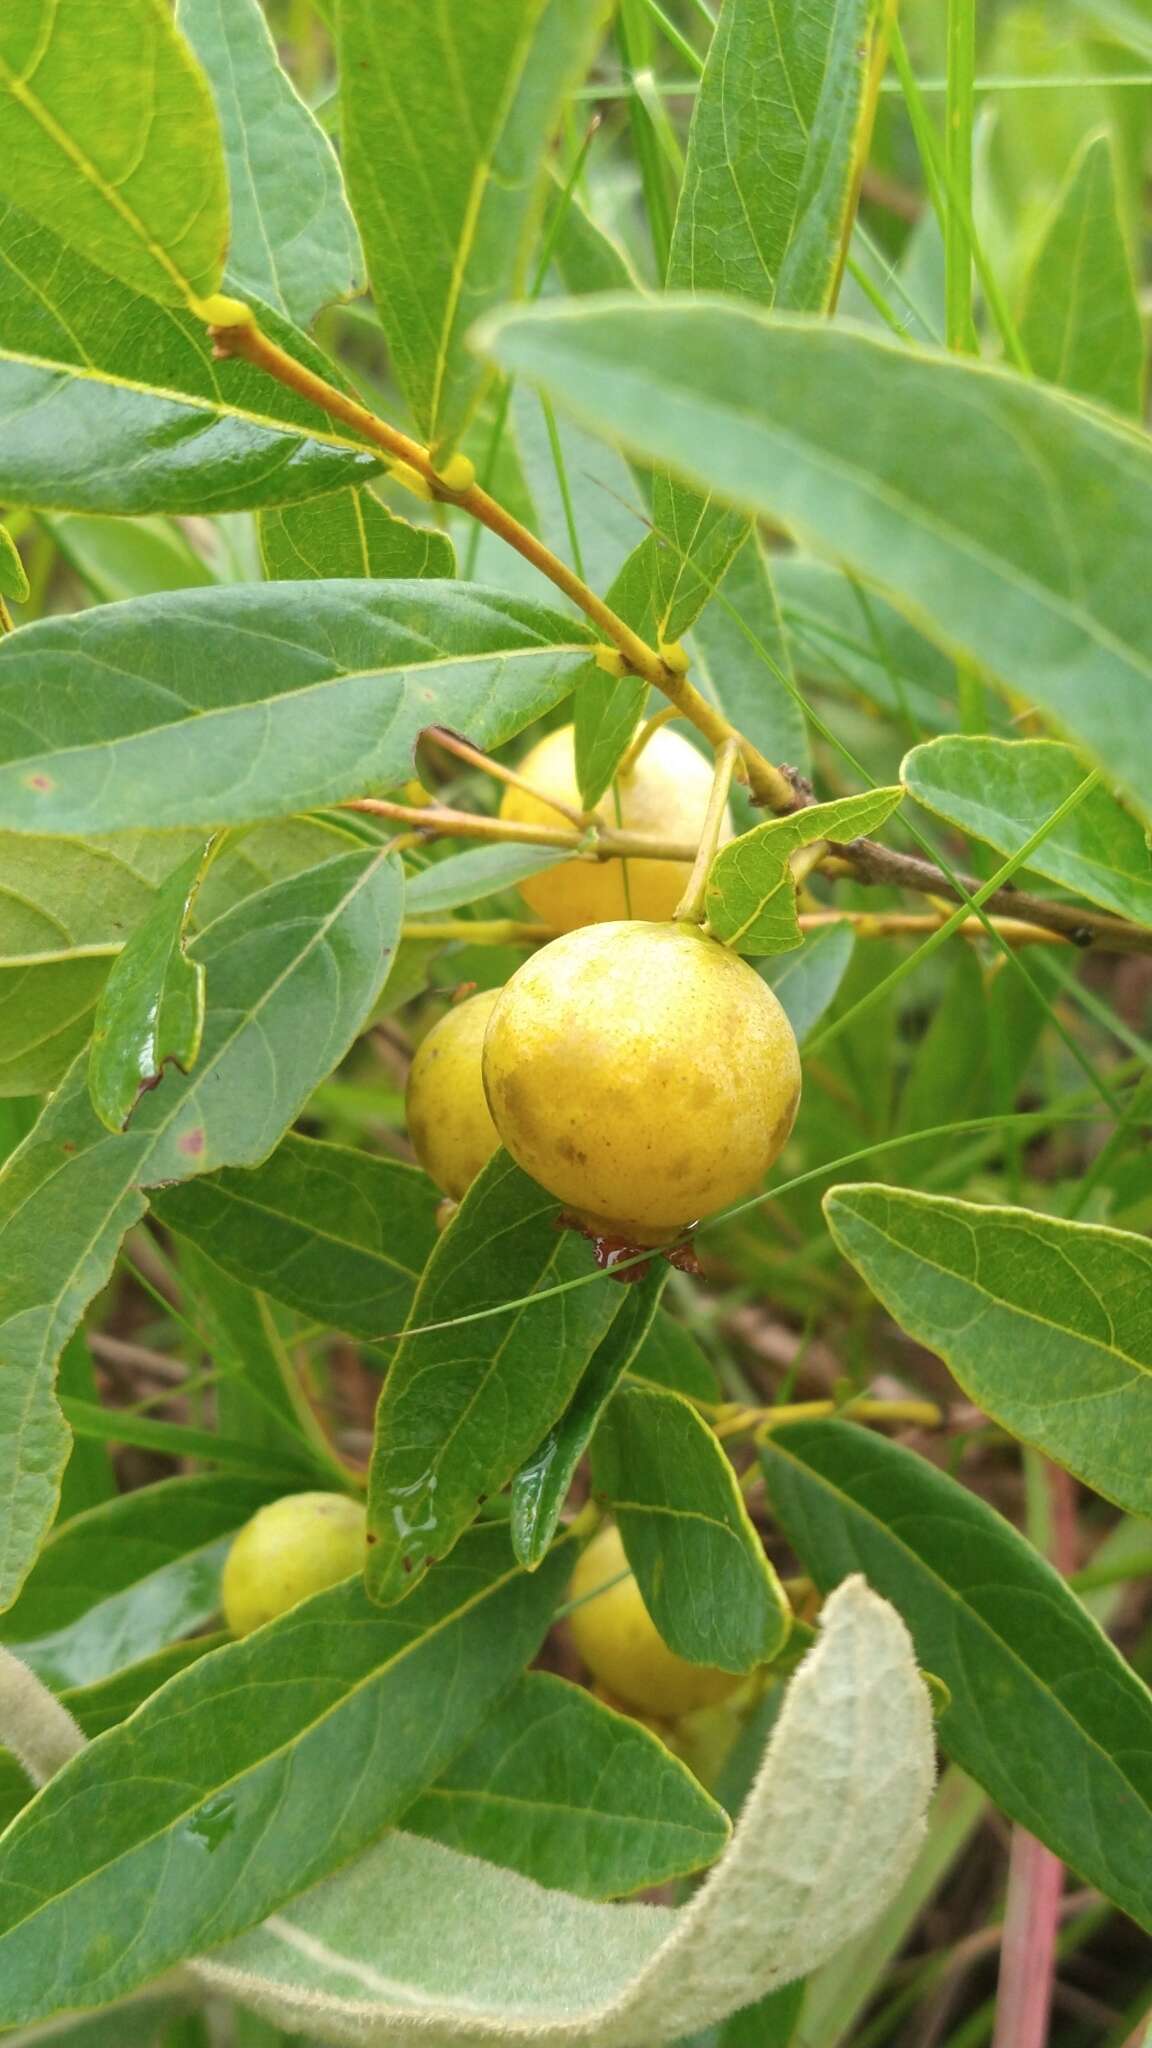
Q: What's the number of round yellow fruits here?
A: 5